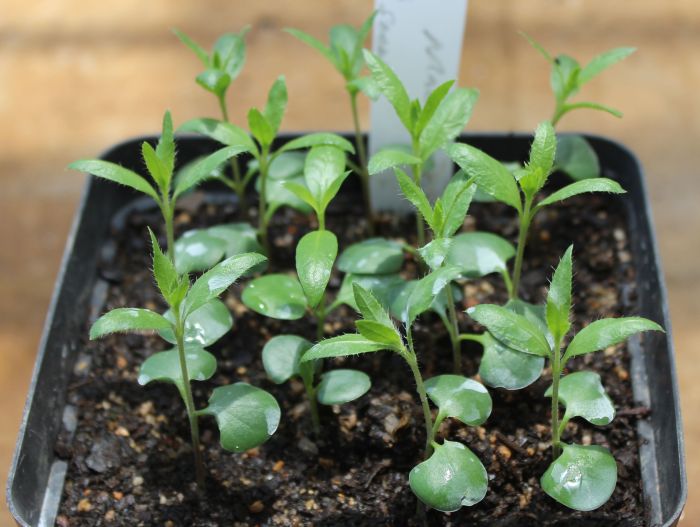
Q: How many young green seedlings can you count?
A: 13